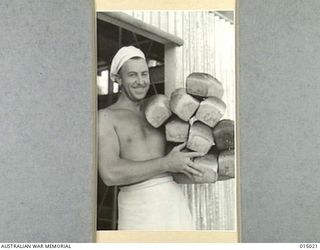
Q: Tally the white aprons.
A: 1